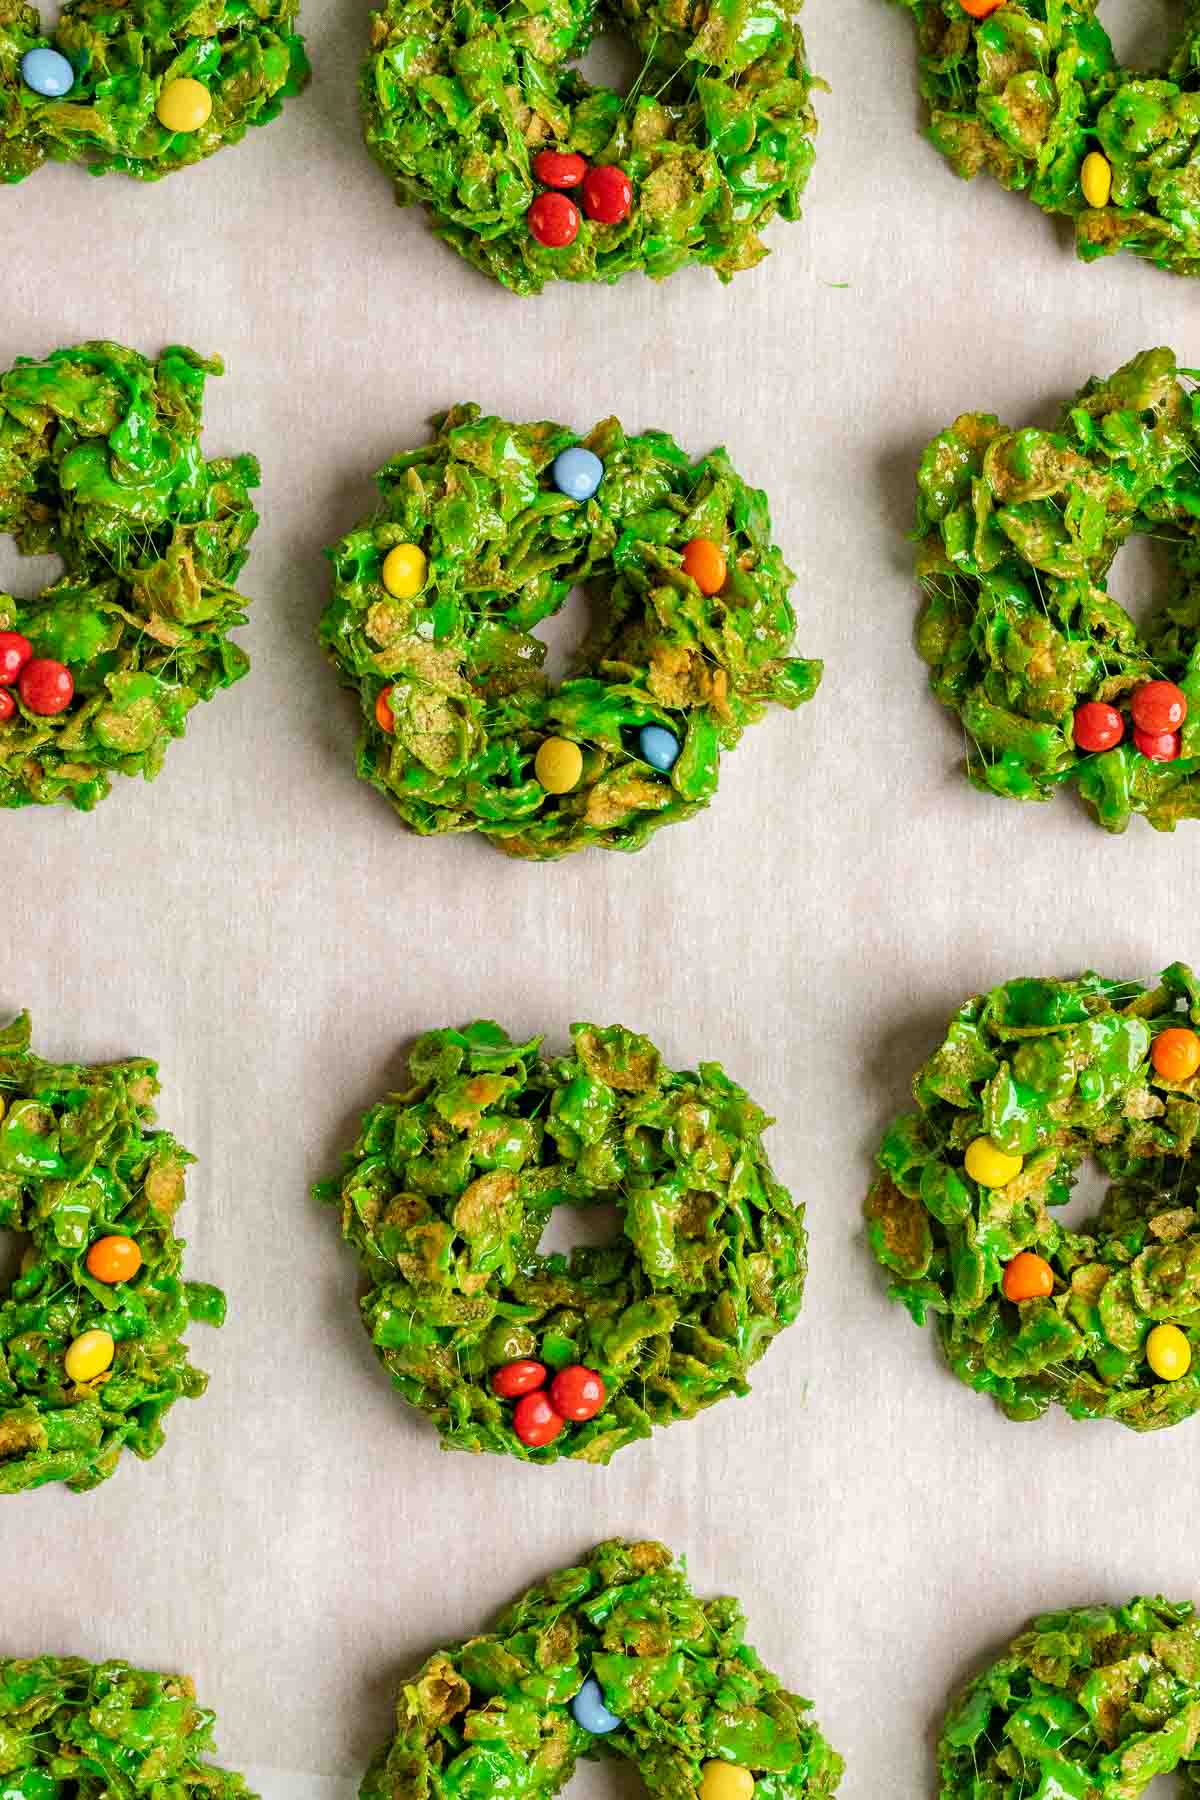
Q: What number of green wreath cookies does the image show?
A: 12